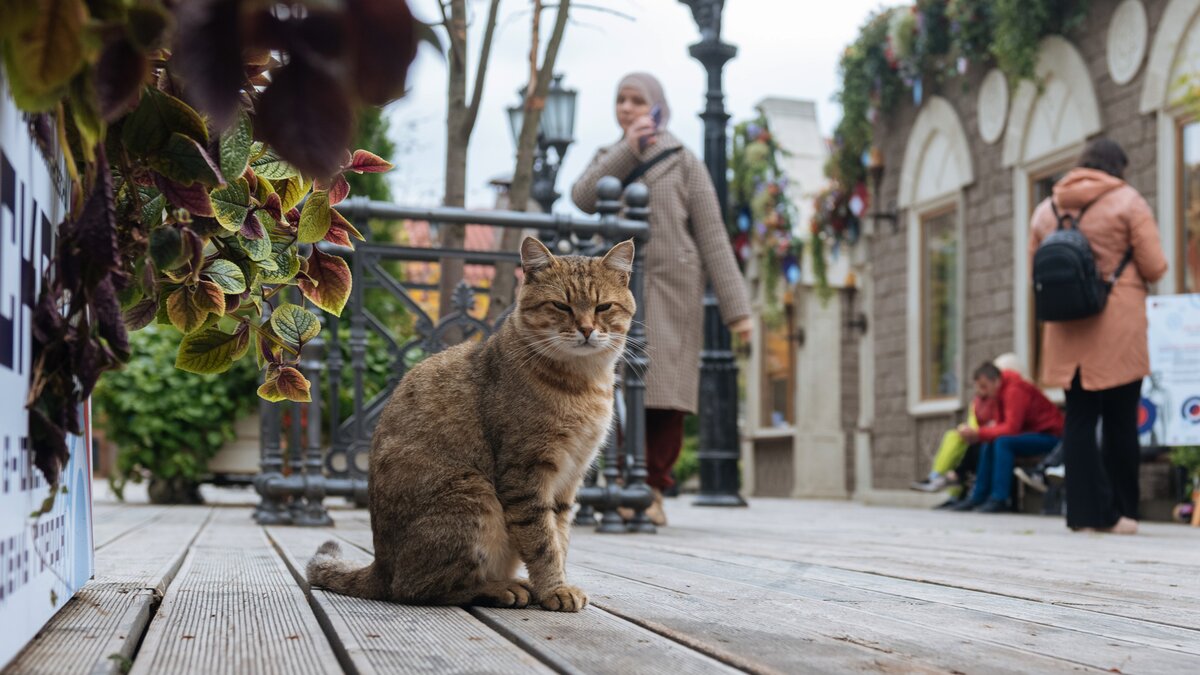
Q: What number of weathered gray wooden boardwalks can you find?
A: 1